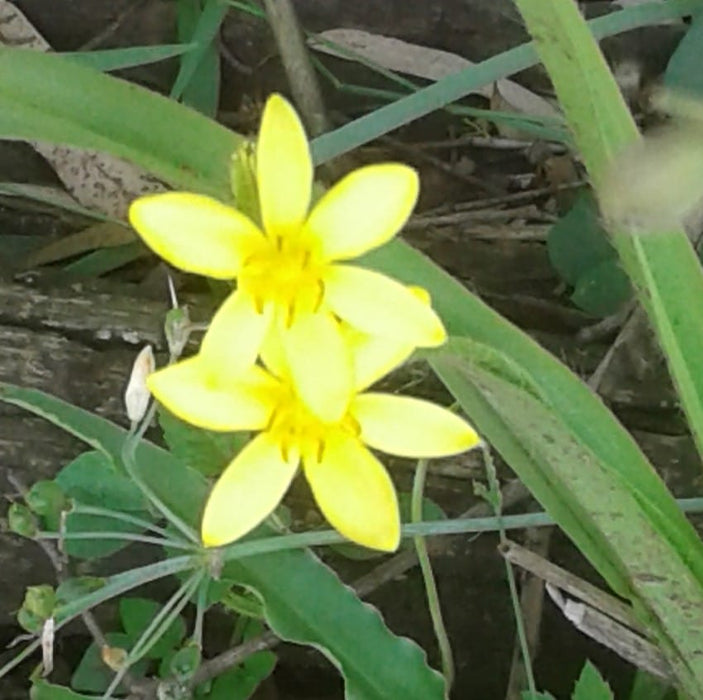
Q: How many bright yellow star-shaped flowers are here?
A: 2